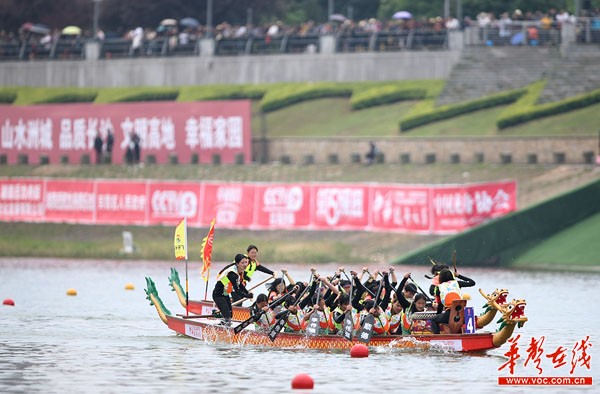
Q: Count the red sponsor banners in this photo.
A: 9